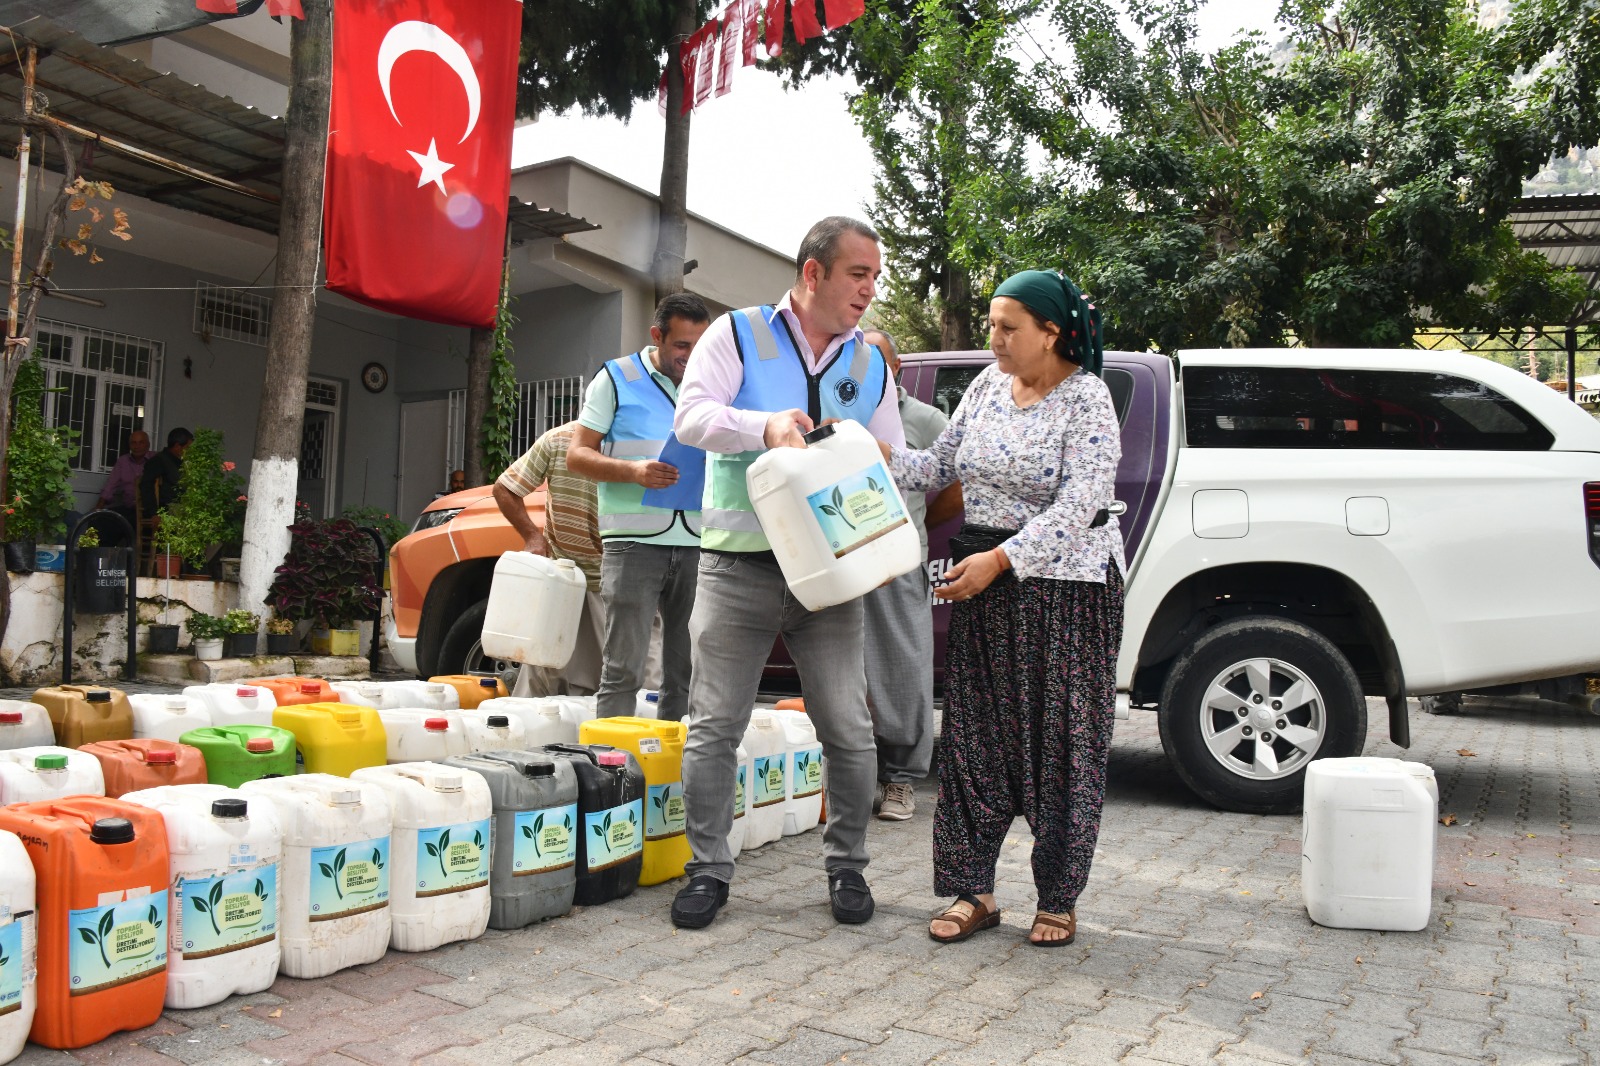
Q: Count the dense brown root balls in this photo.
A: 0